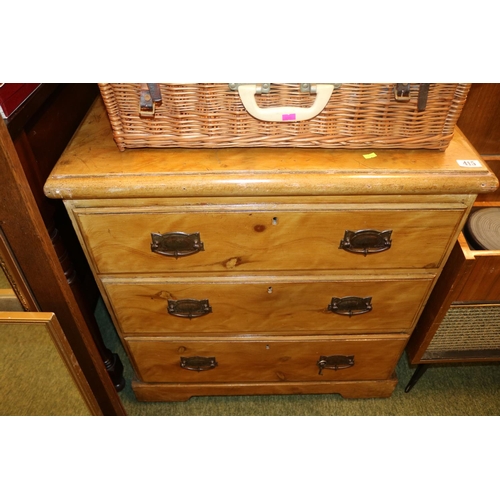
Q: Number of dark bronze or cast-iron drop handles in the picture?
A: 6